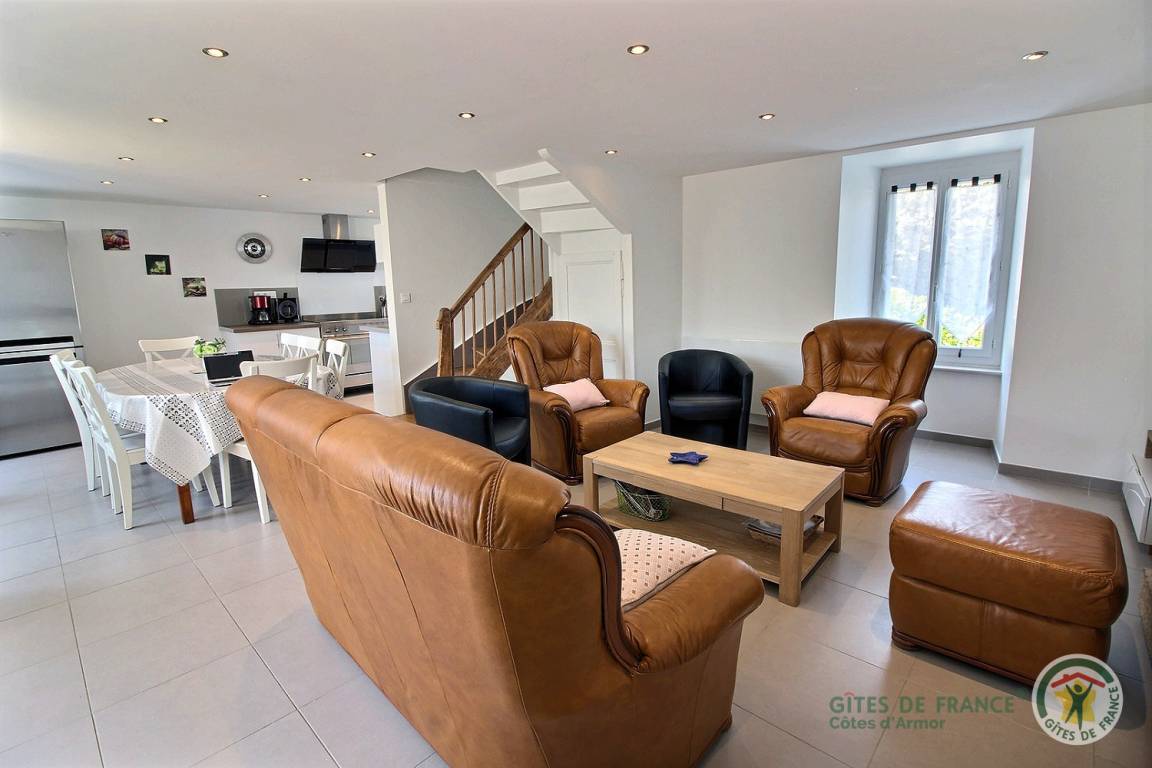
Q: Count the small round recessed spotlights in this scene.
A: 13